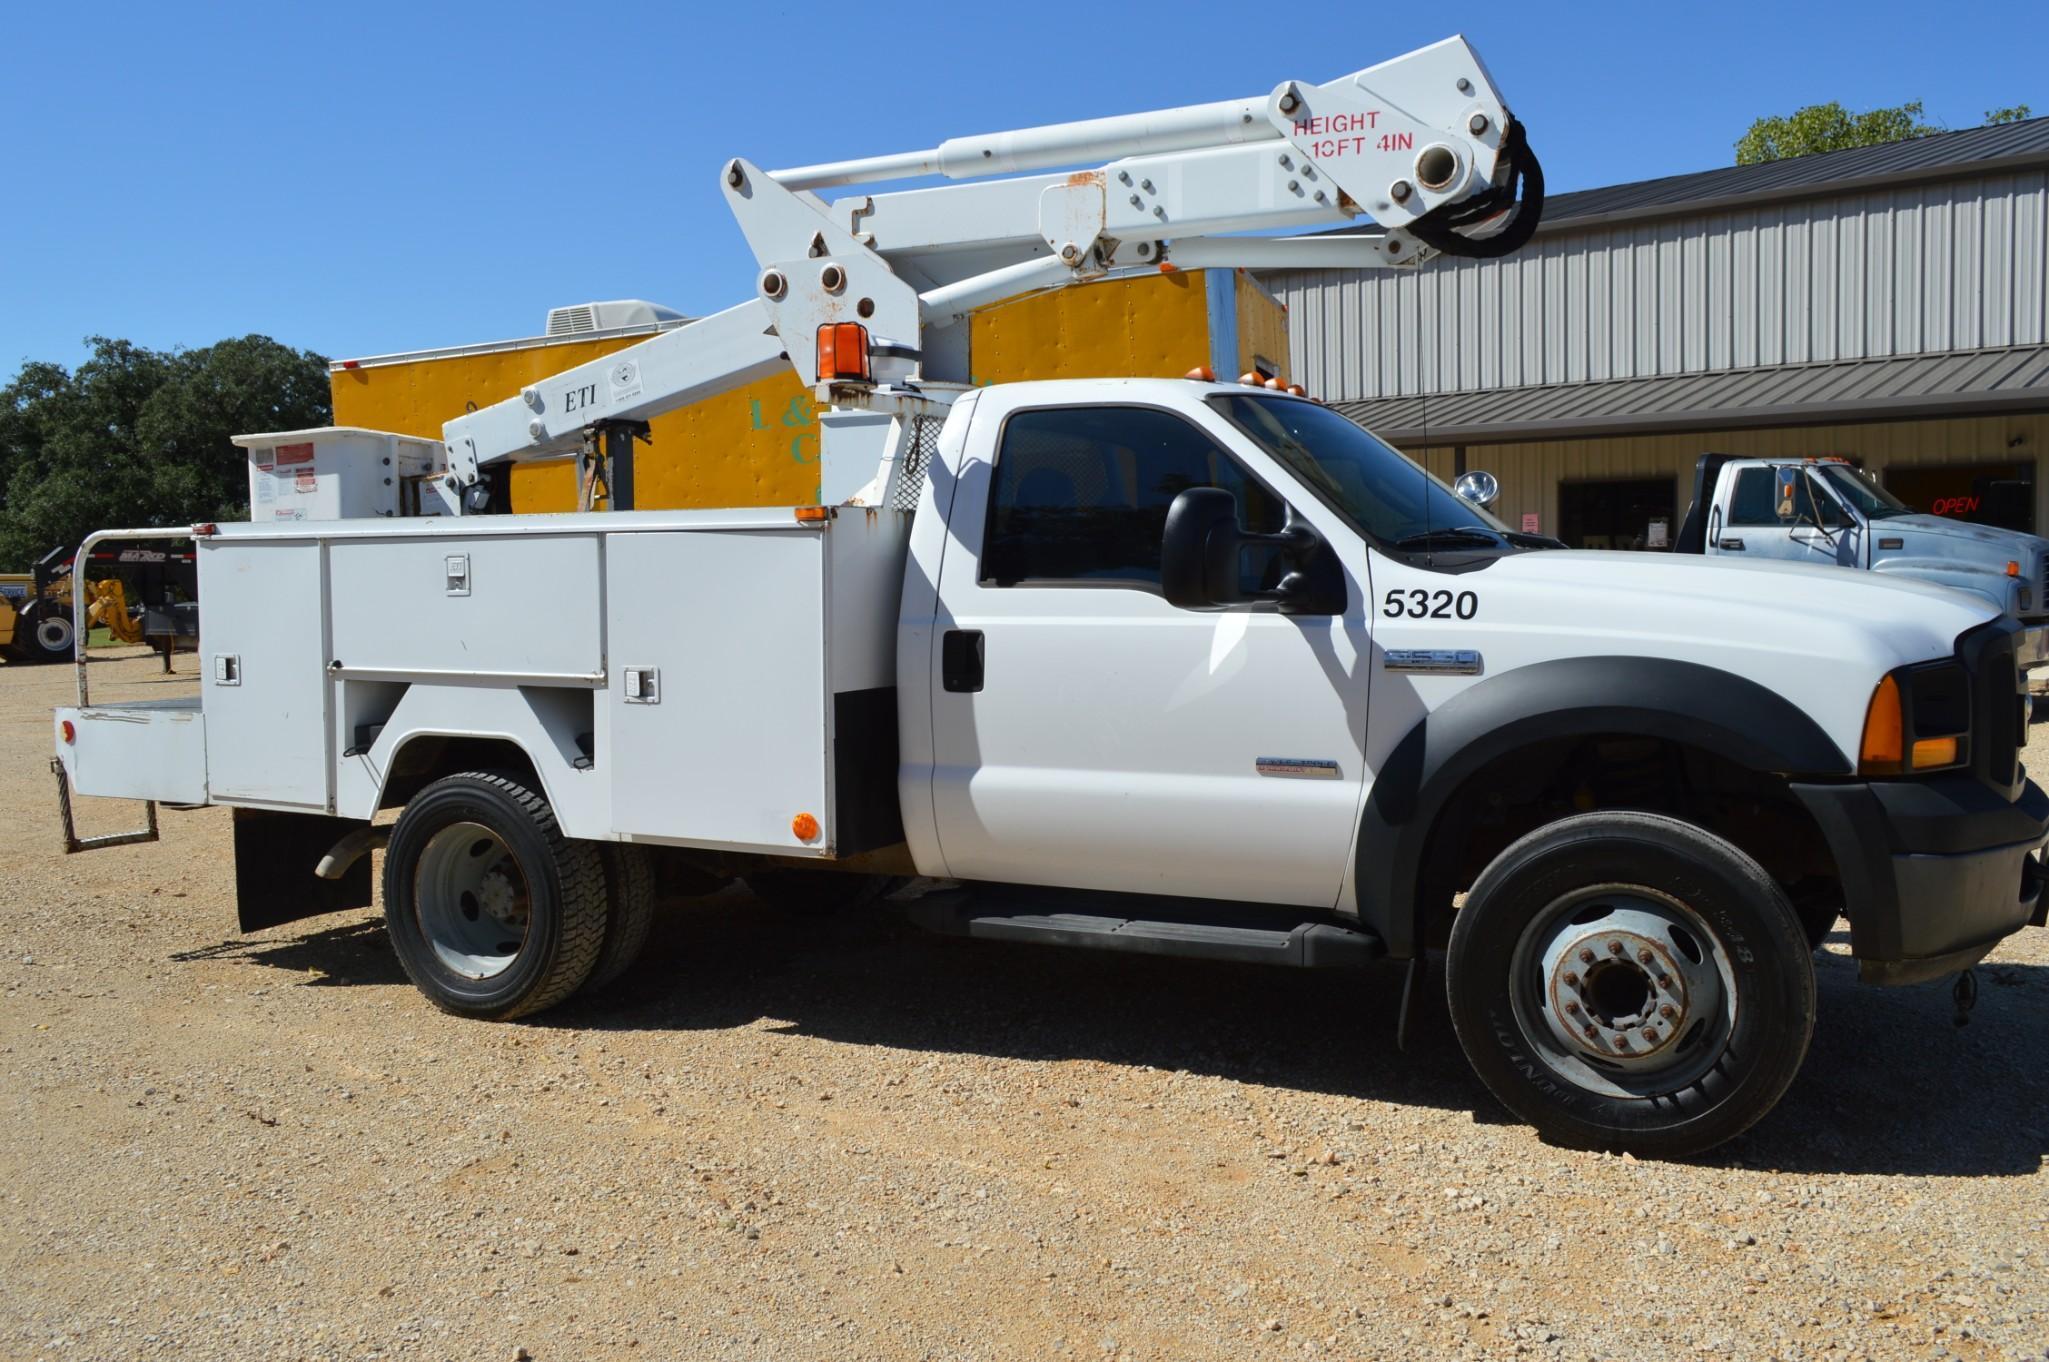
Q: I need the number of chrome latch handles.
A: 3